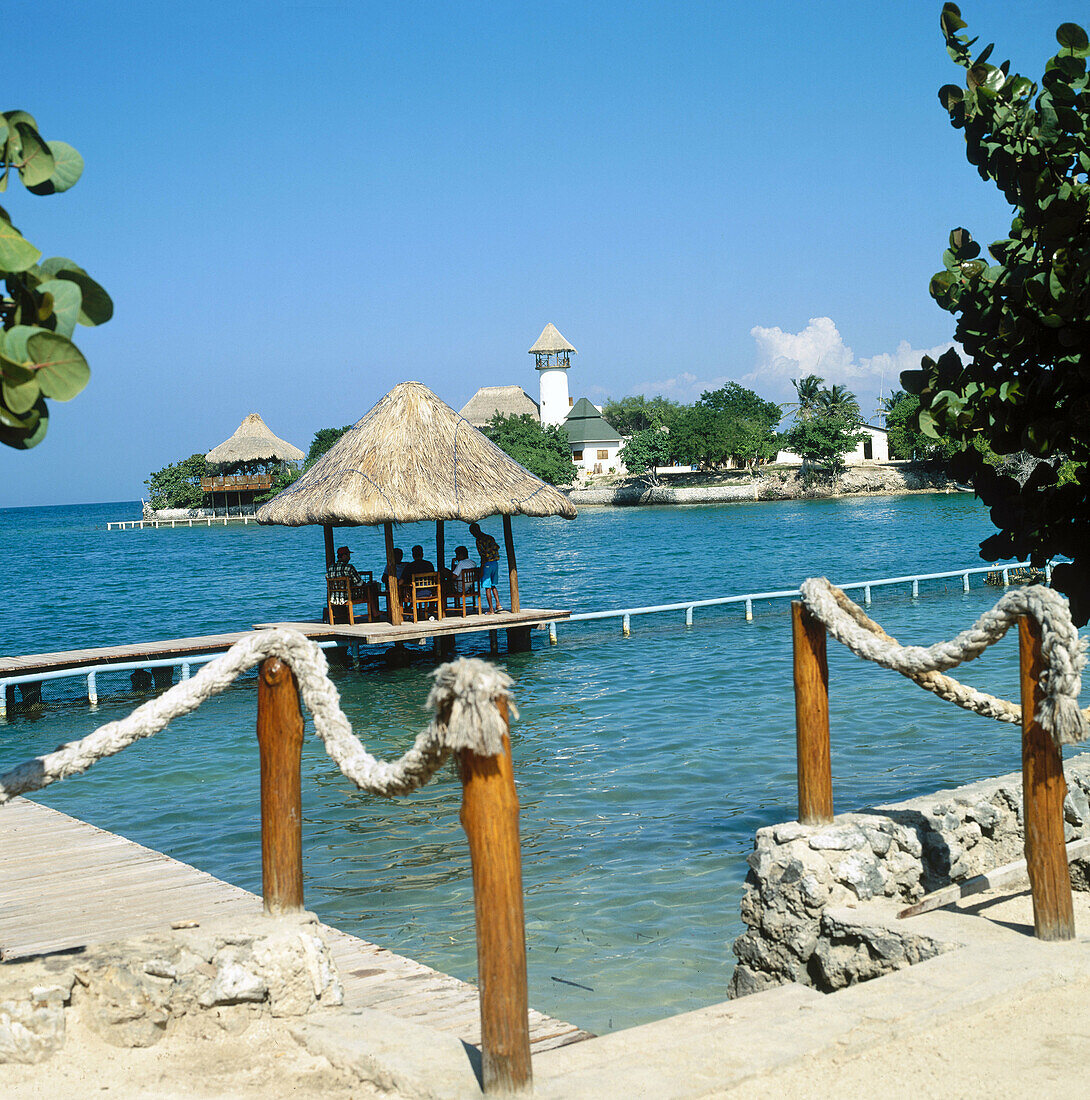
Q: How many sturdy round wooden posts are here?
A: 4